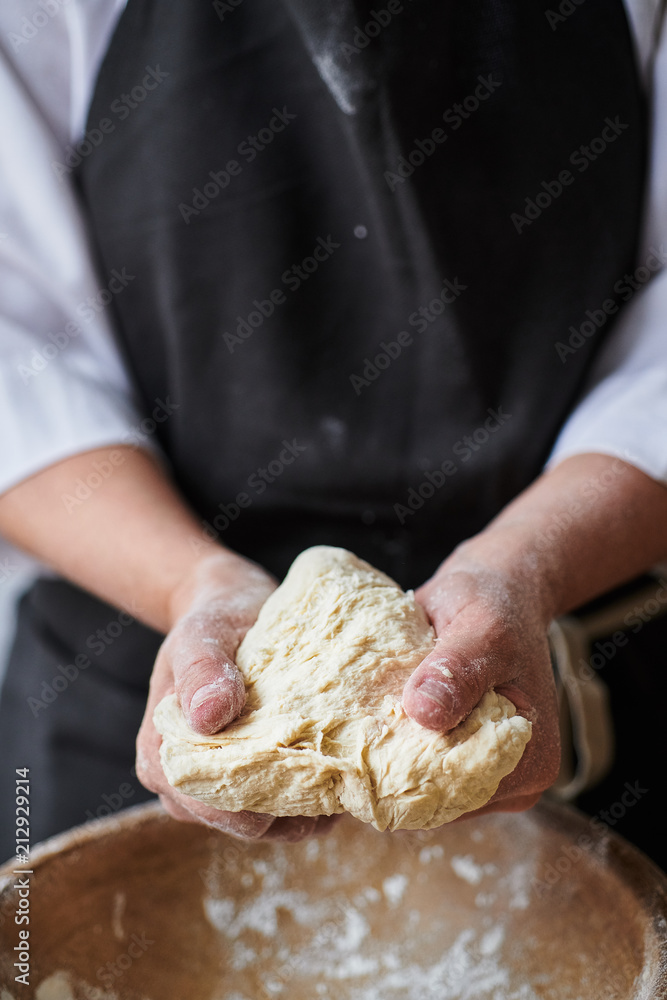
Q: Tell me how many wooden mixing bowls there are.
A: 1